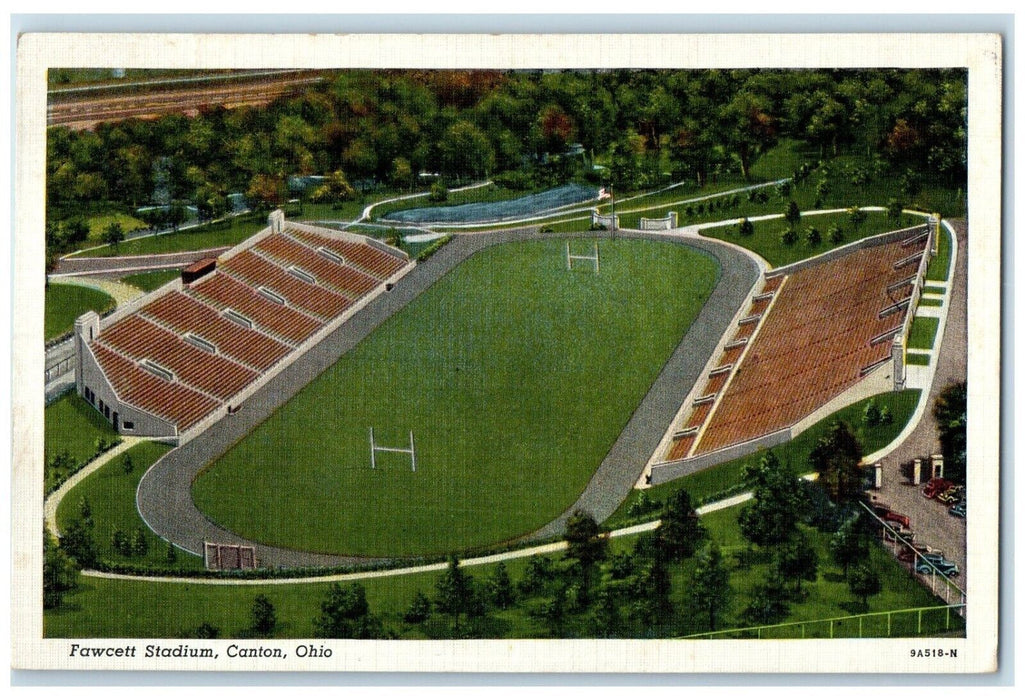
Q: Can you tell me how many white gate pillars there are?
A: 3